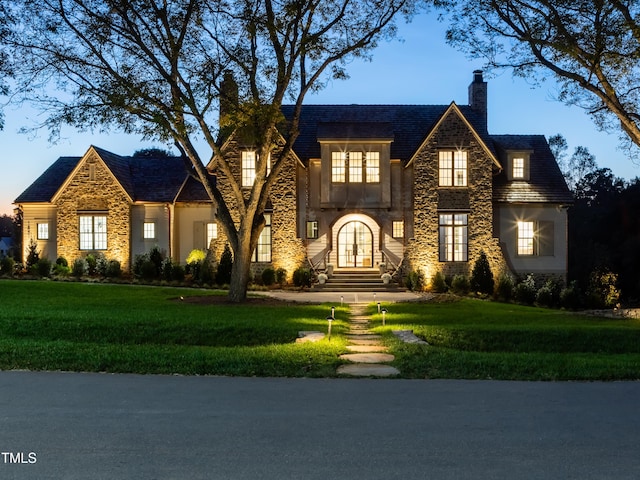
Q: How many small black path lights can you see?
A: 6